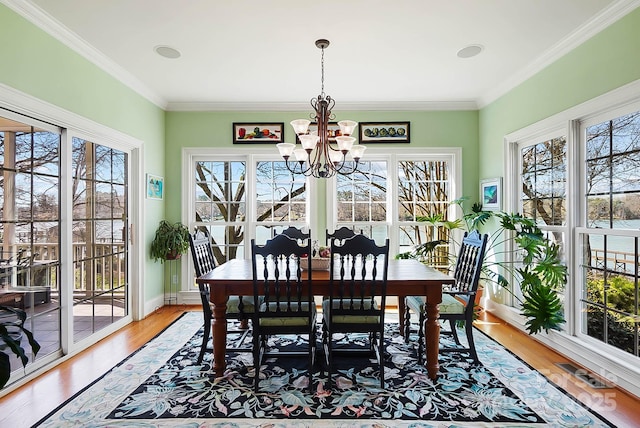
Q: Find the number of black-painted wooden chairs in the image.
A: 6